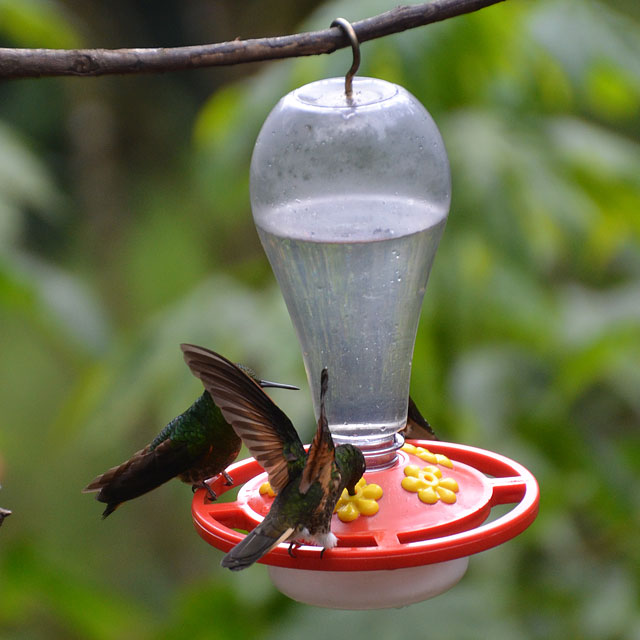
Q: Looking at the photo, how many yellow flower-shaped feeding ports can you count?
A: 4